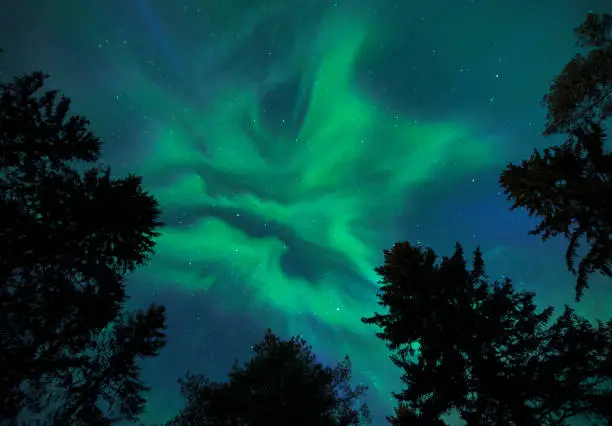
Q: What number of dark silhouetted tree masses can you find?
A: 4